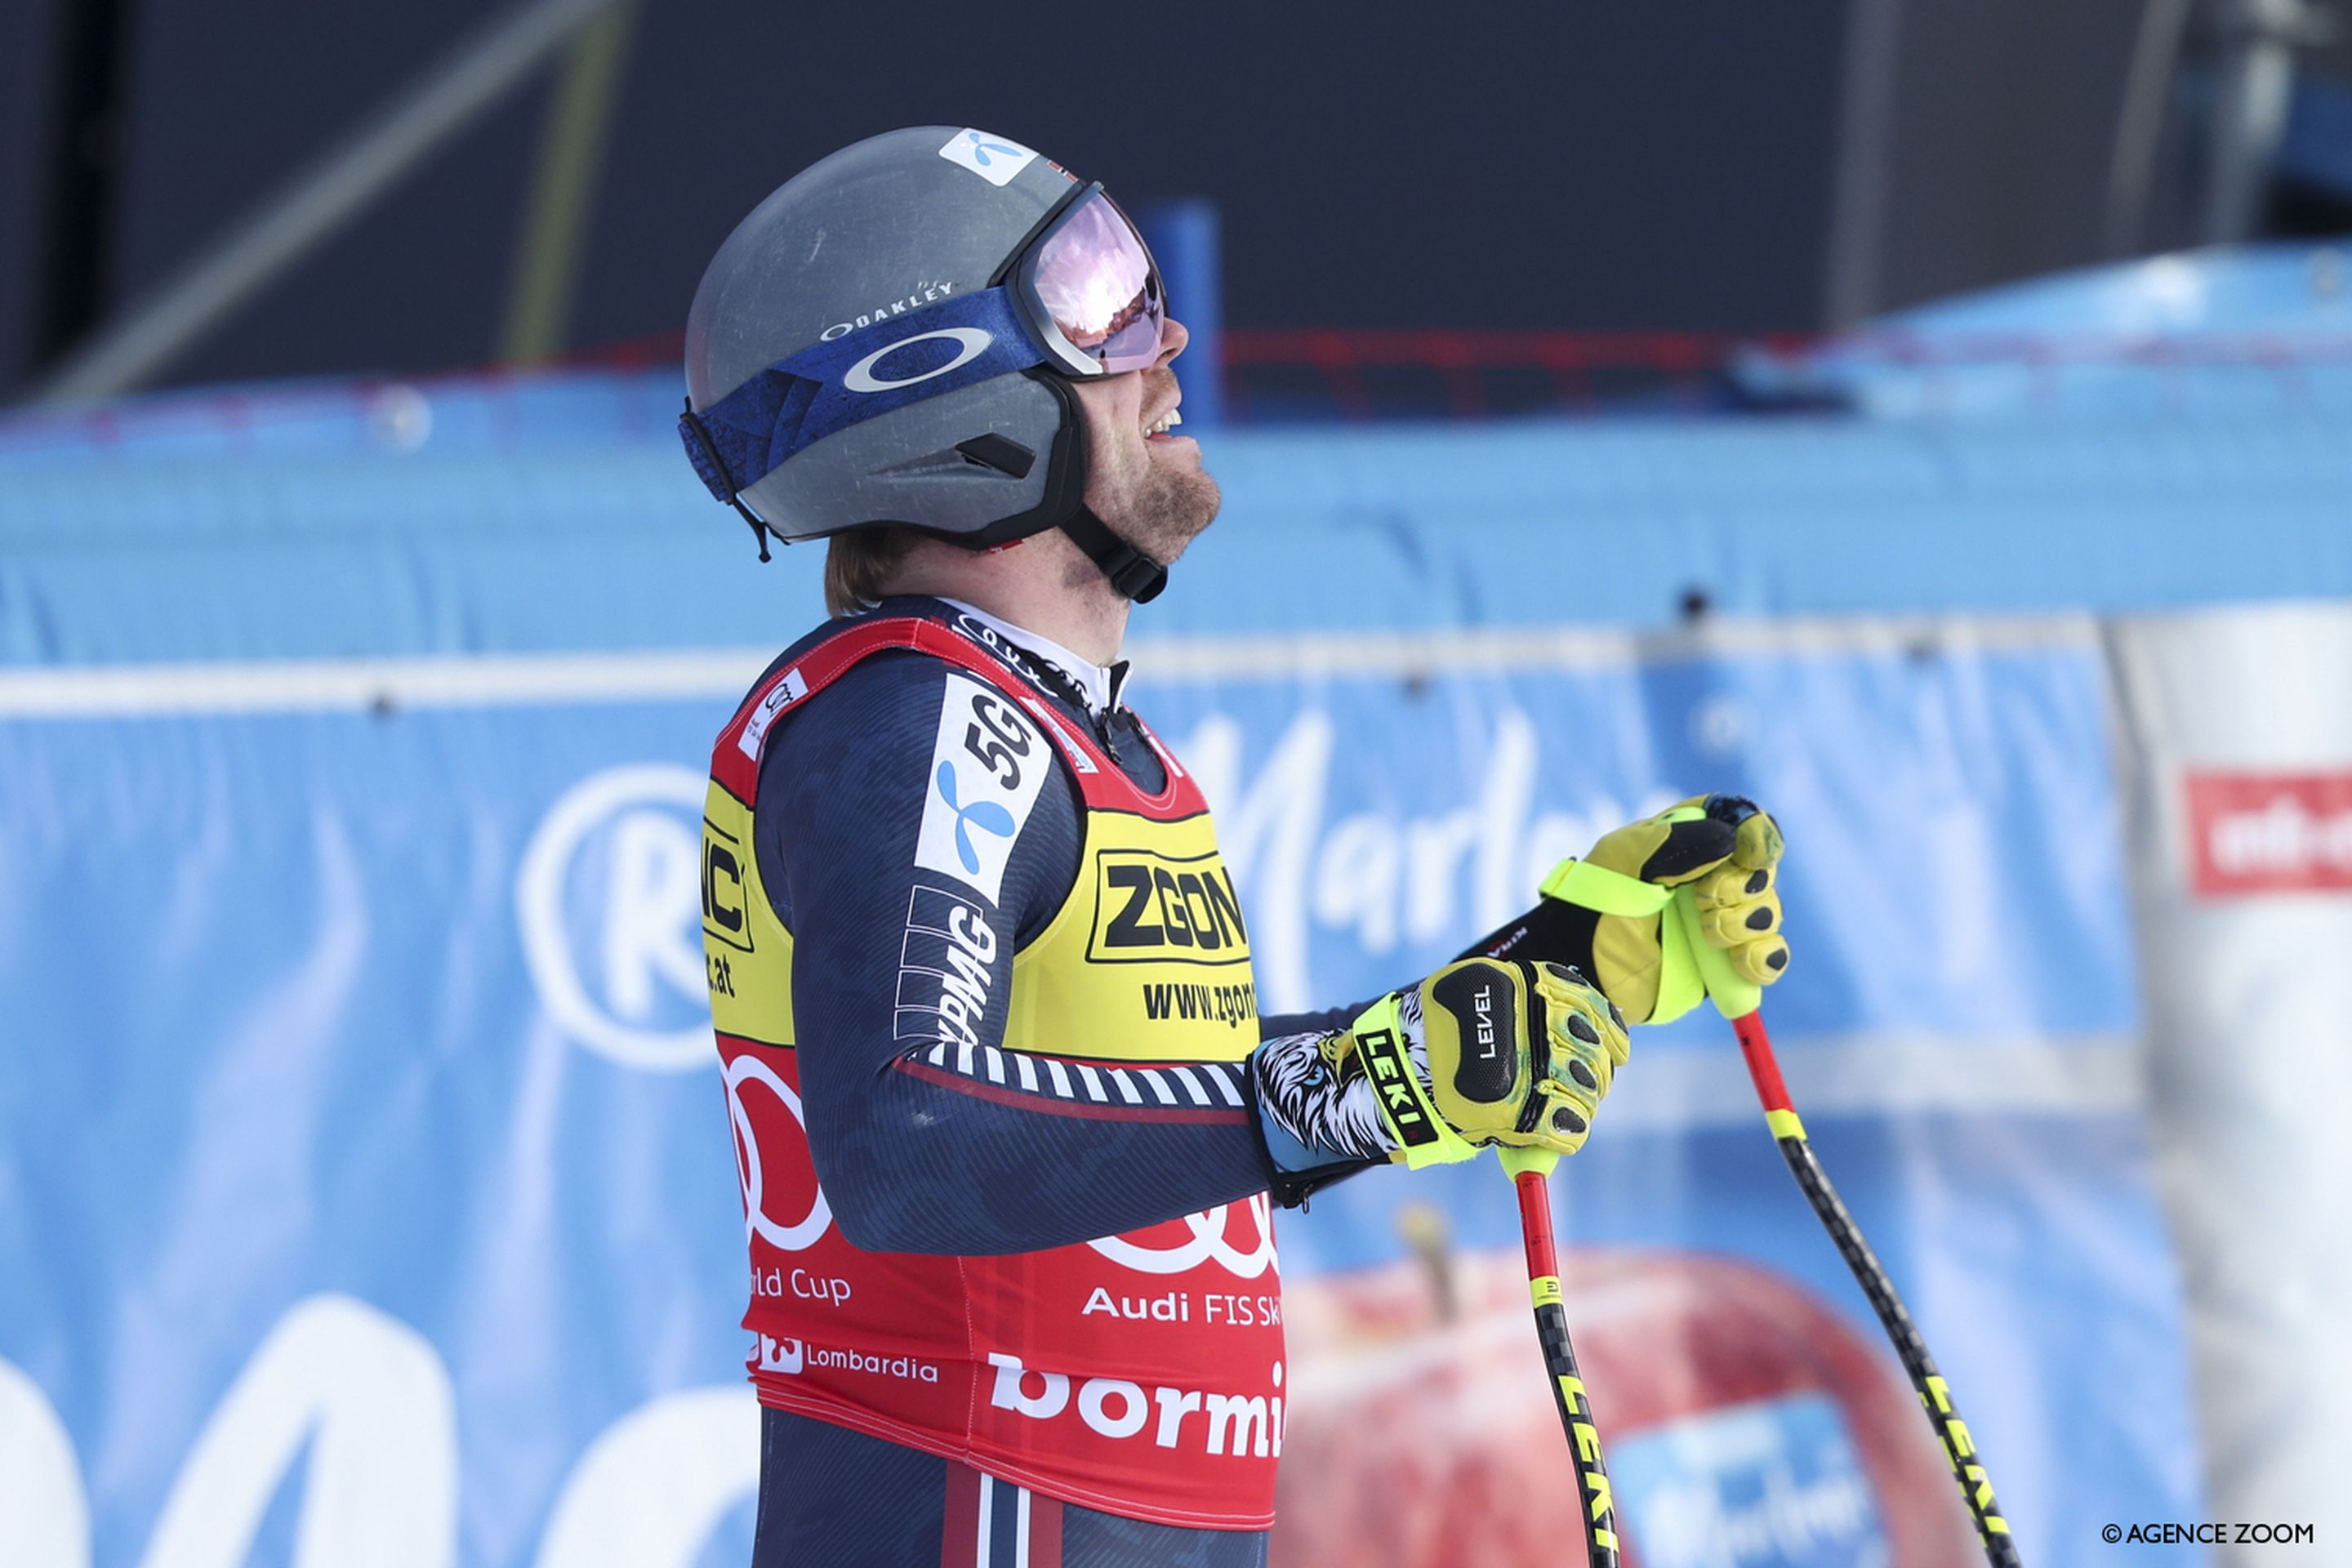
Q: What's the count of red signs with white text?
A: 1